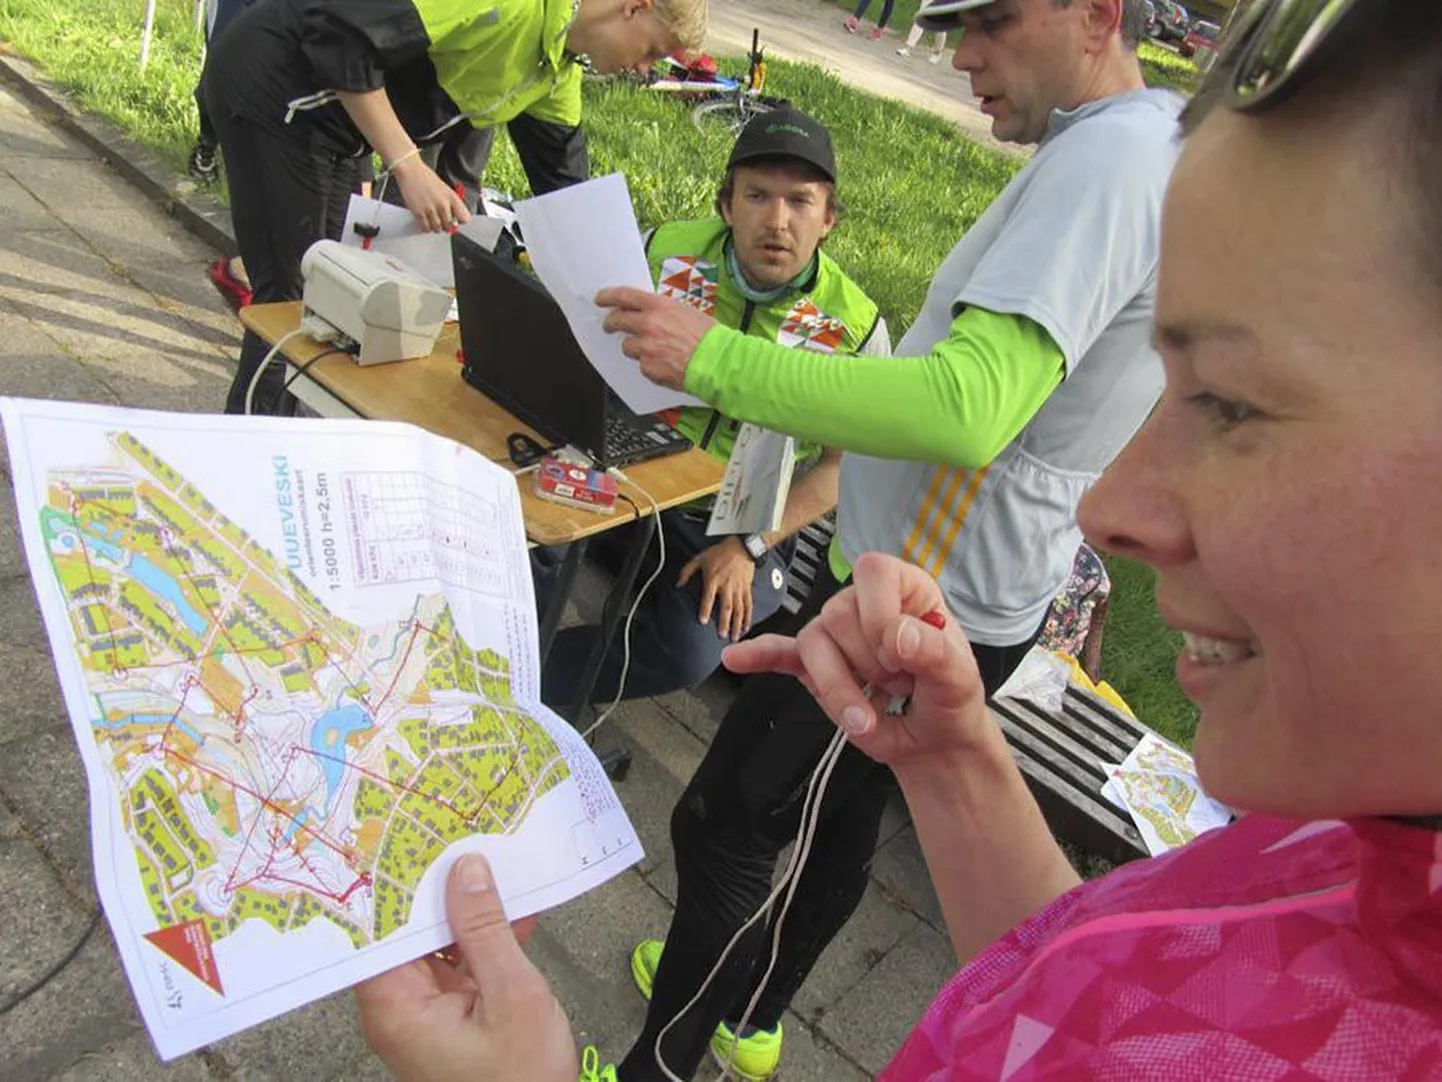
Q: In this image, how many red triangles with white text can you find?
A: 1